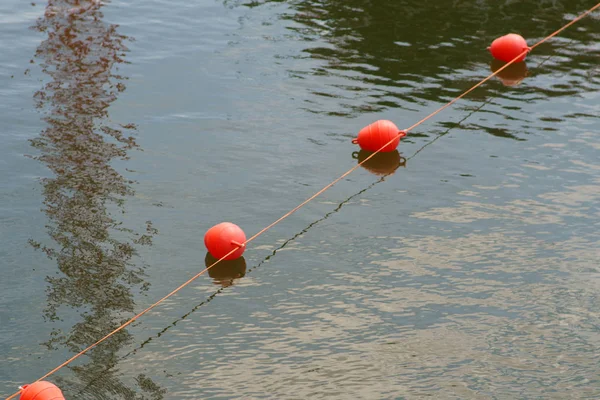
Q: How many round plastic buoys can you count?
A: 4